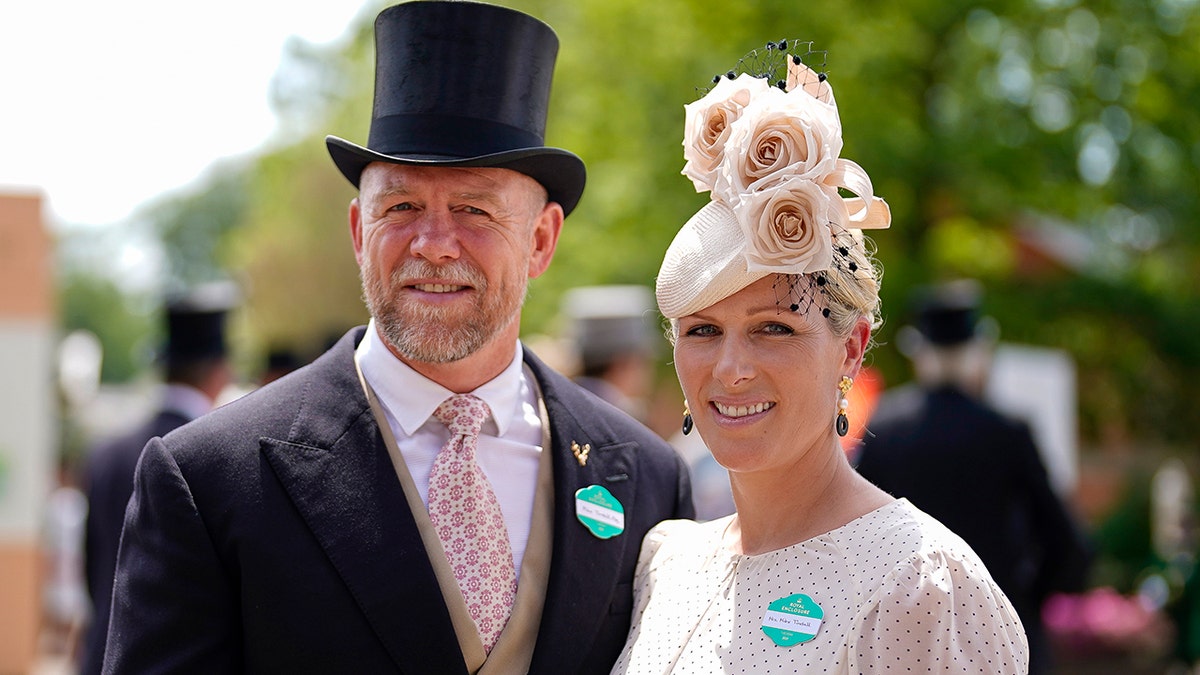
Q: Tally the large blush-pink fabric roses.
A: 3